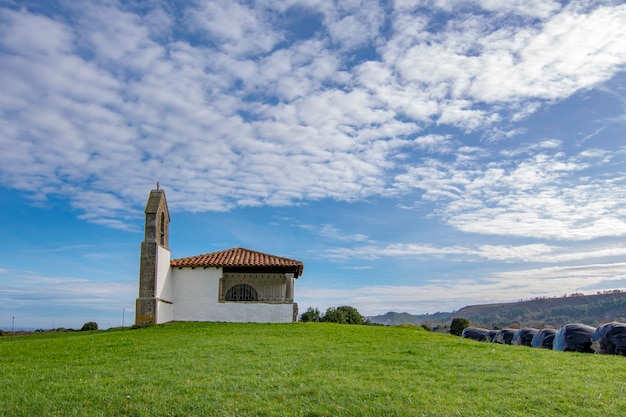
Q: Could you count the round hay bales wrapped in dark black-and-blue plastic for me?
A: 7